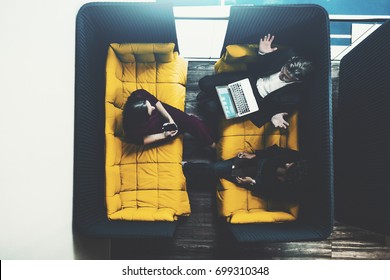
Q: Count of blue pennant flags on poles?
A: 0